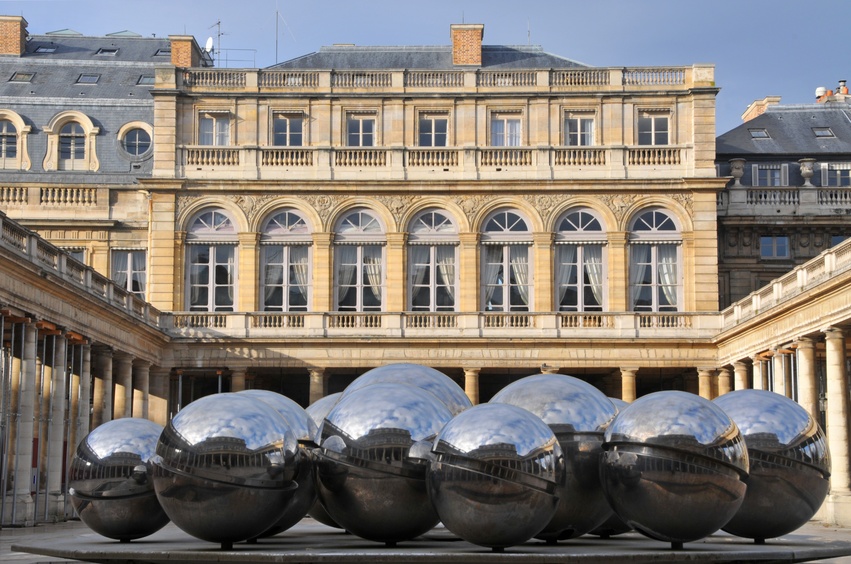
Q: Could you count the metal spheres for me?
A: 11